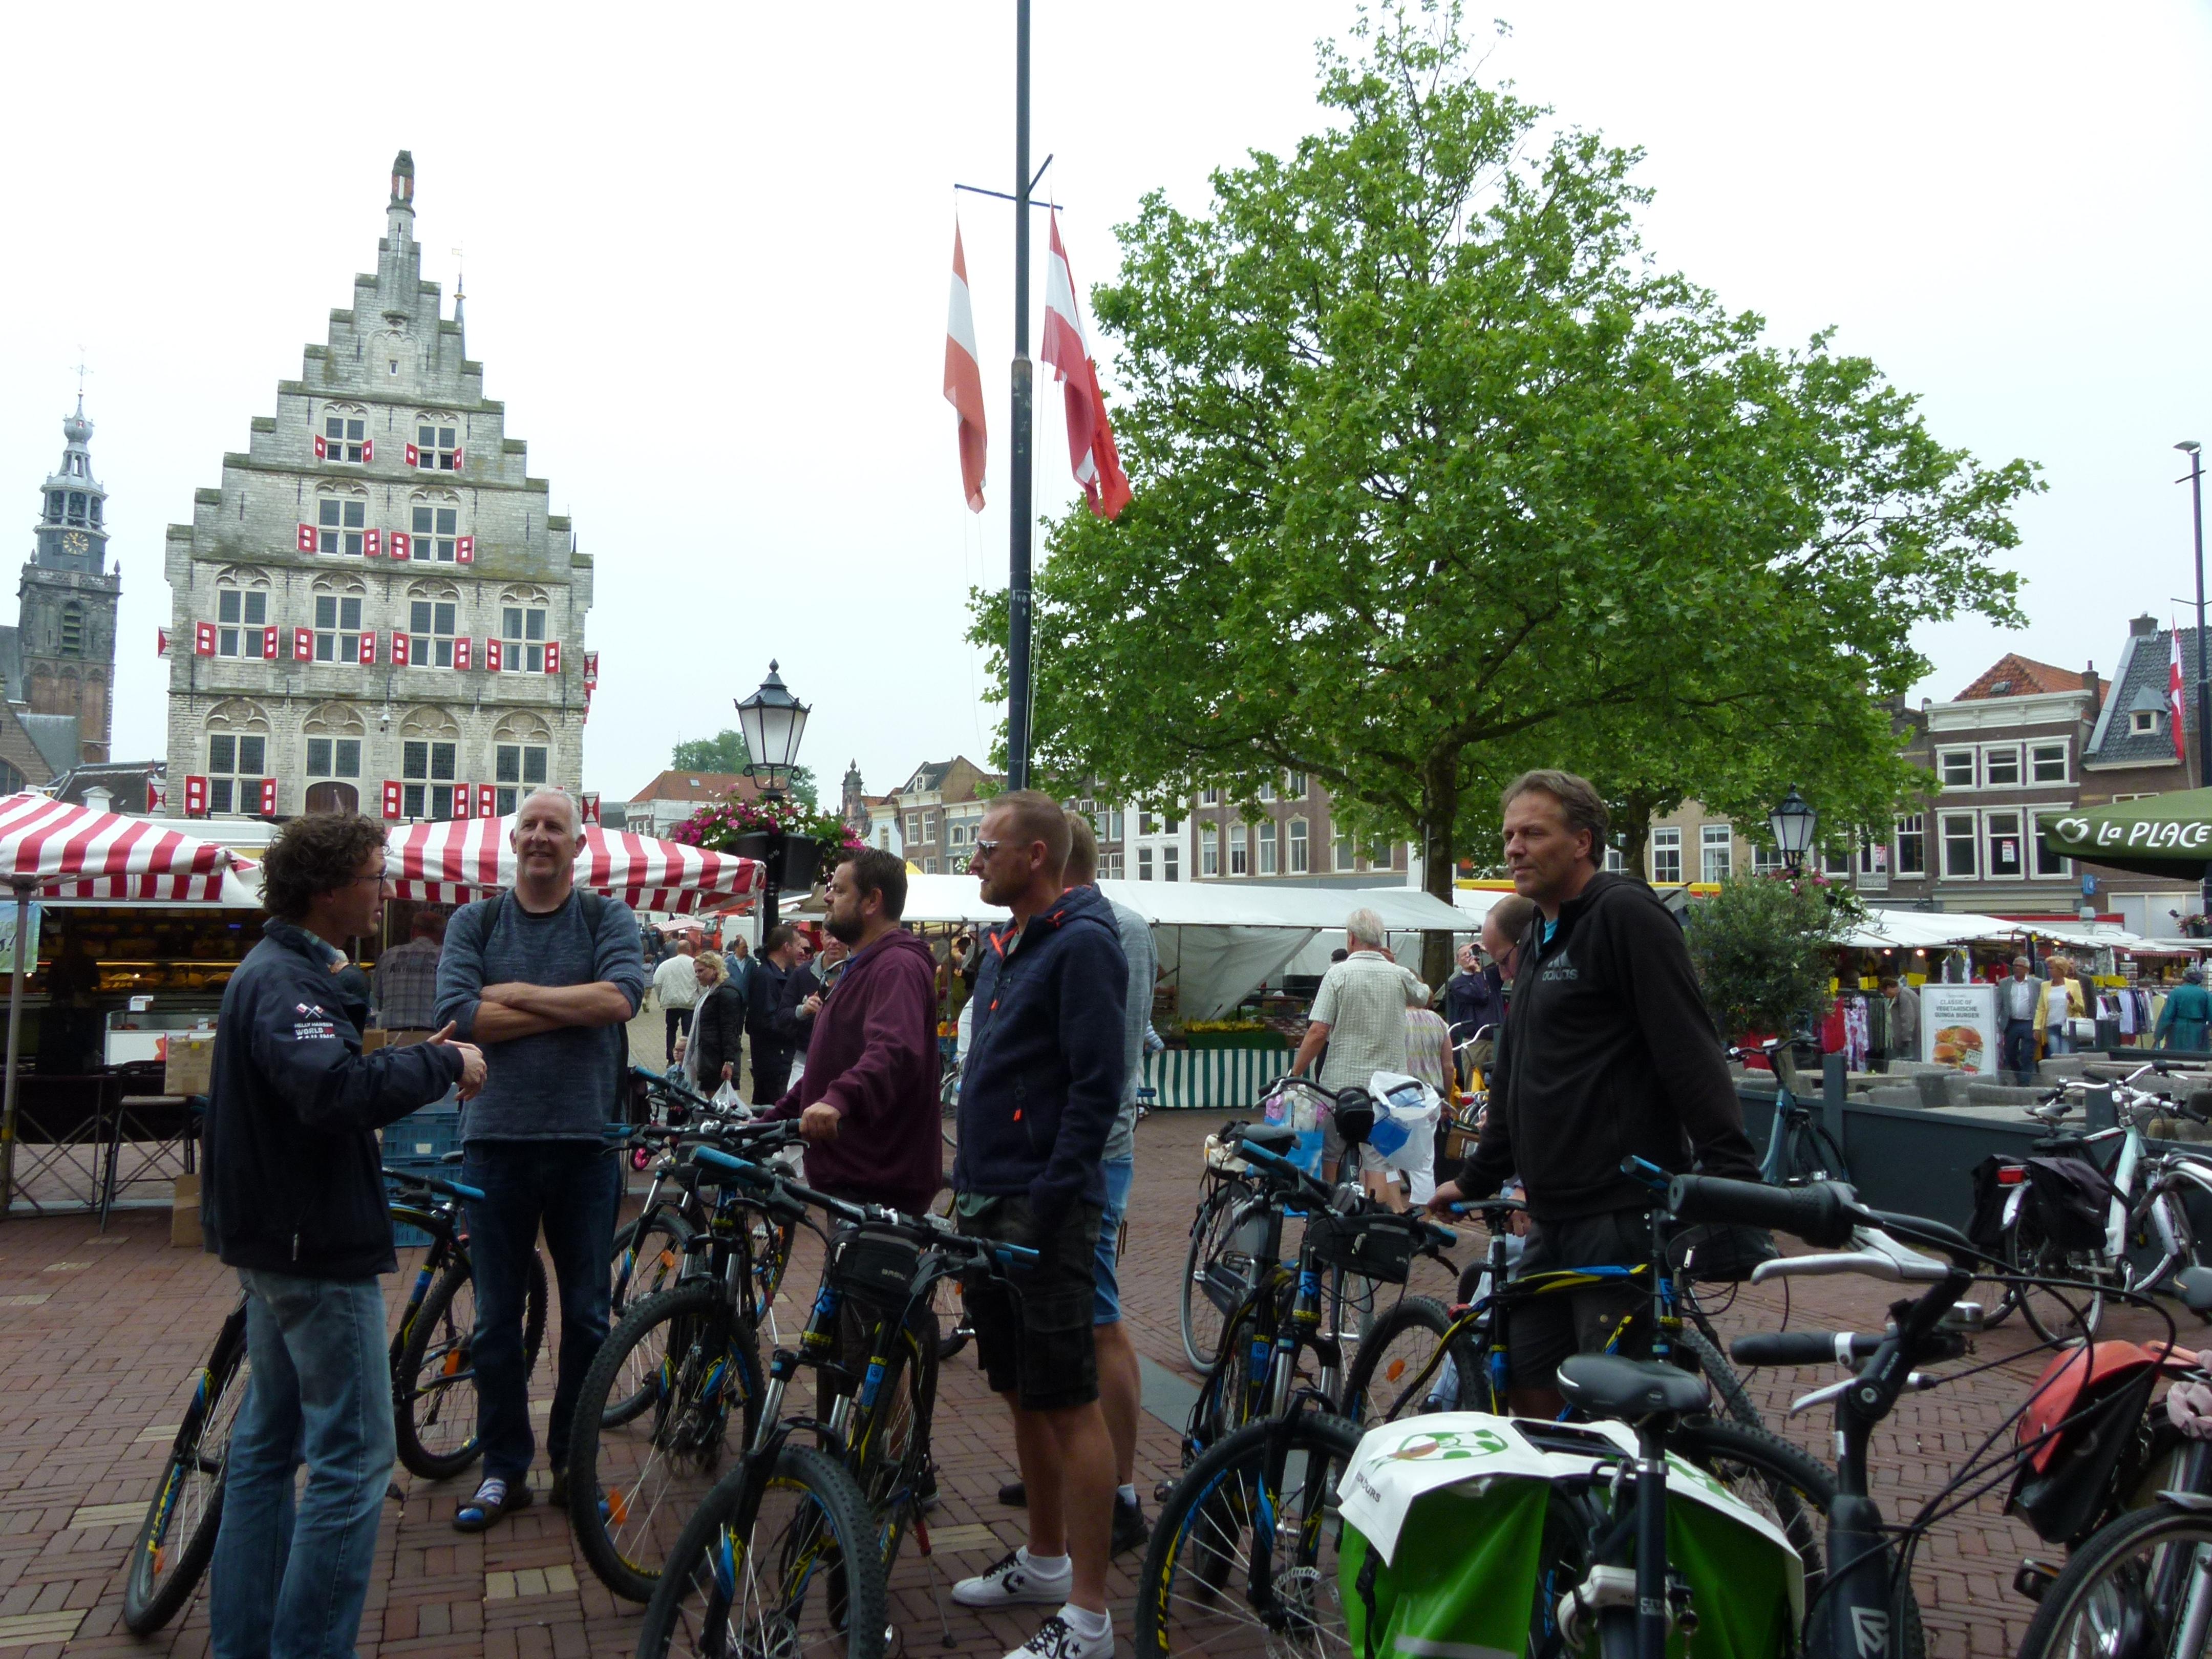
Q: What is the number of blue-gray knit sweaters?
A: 1